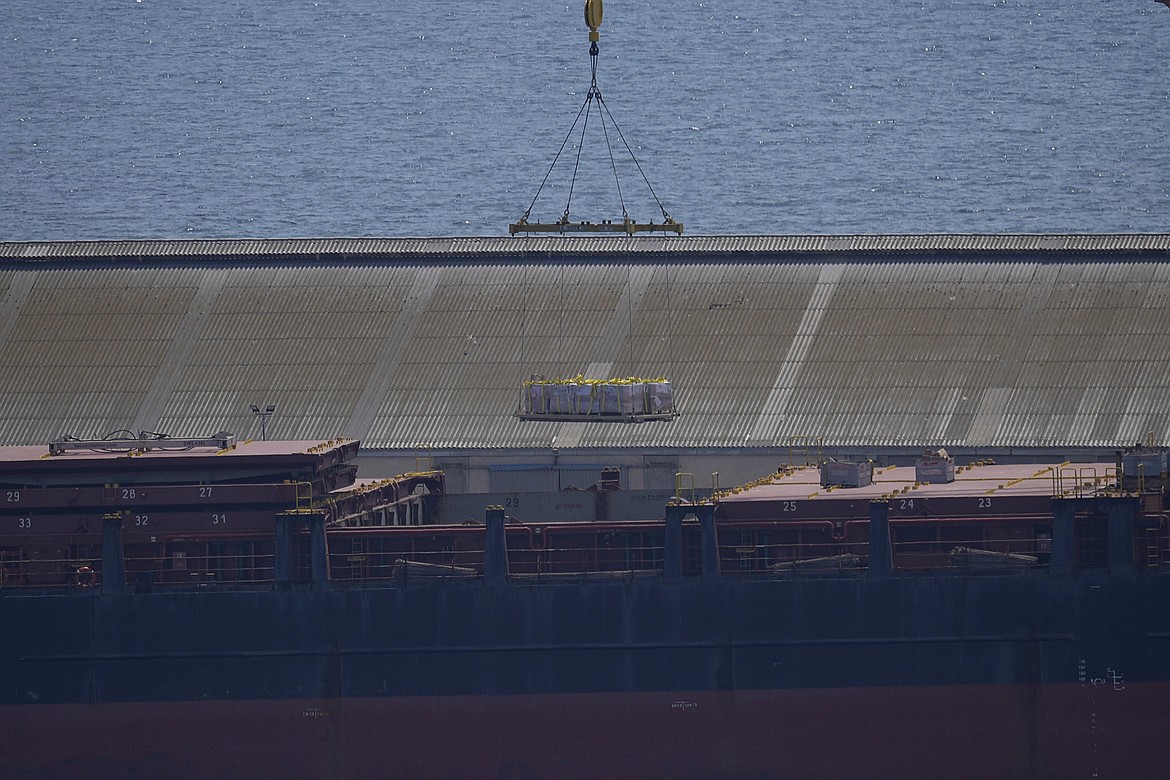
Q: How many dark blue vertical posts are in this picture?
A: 9